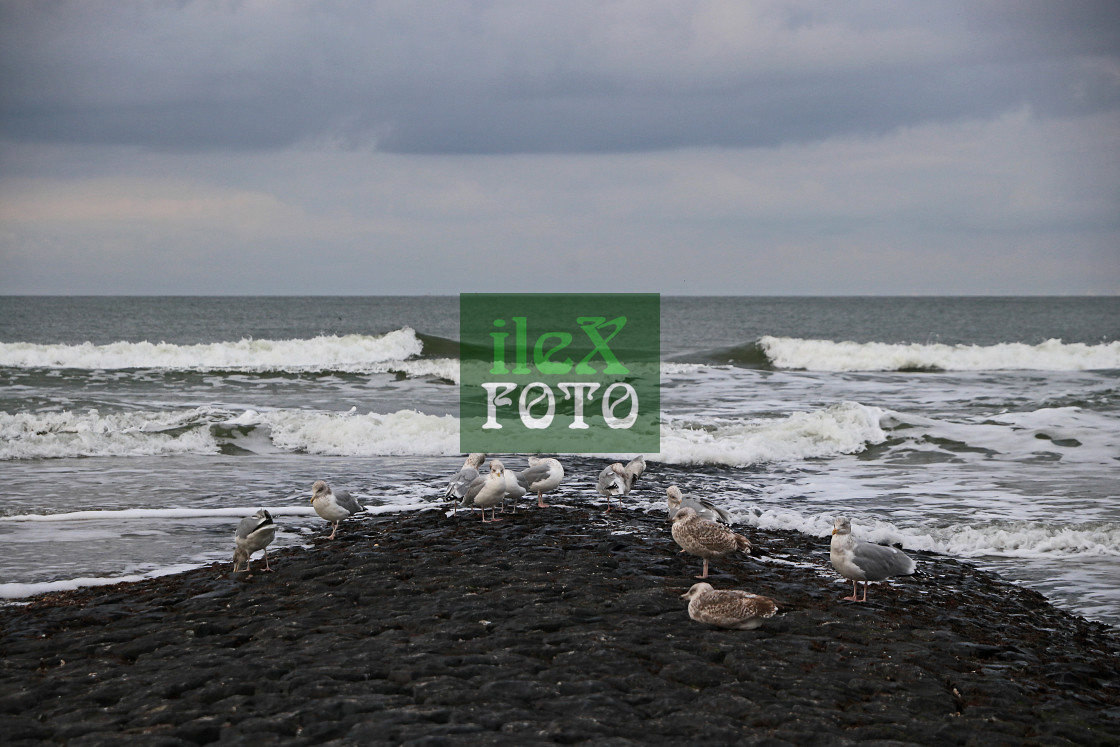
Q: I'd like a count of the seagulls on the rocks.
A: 11